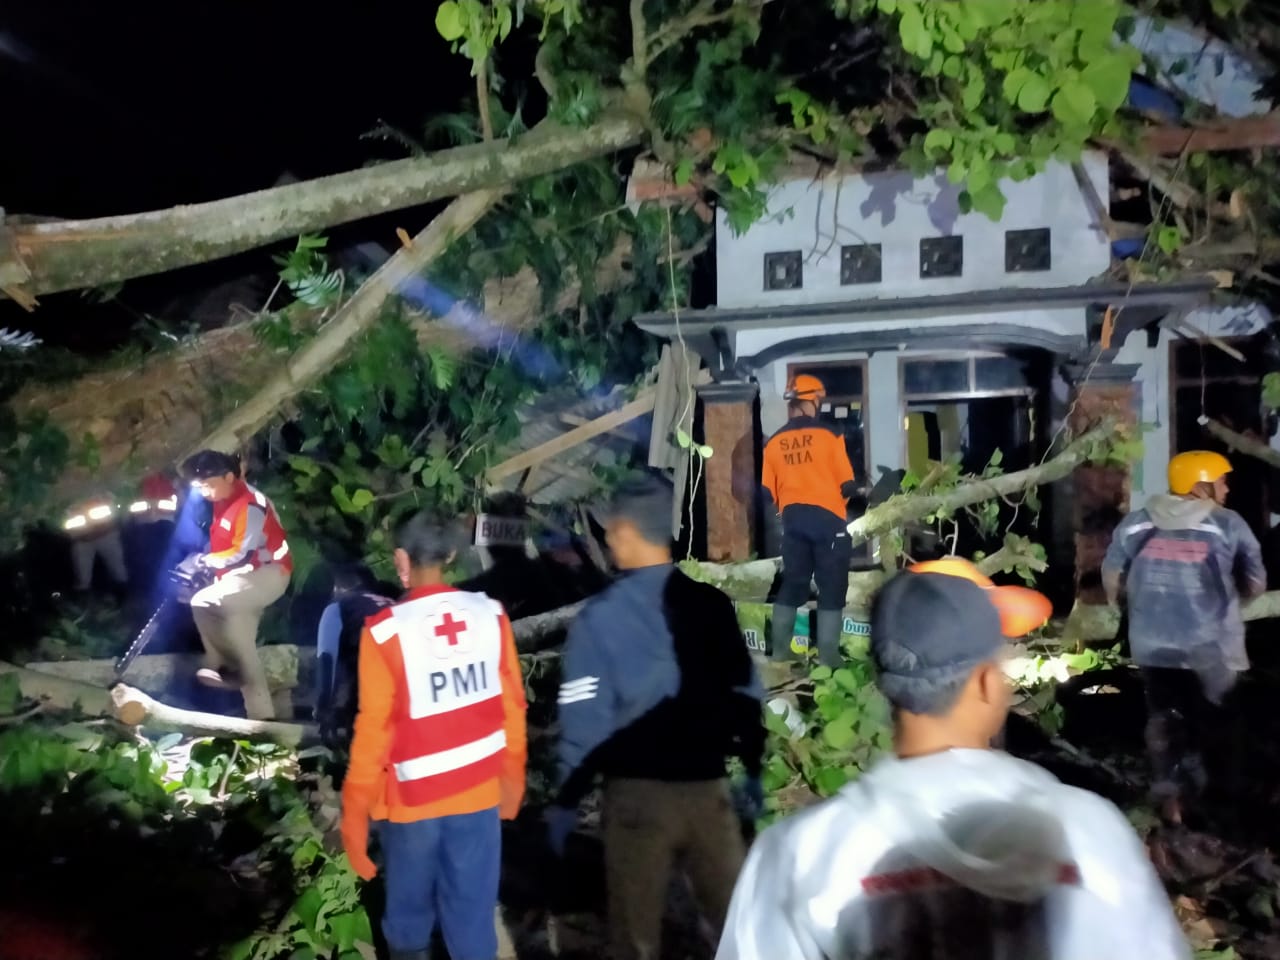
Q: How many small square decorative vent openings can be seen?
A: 4